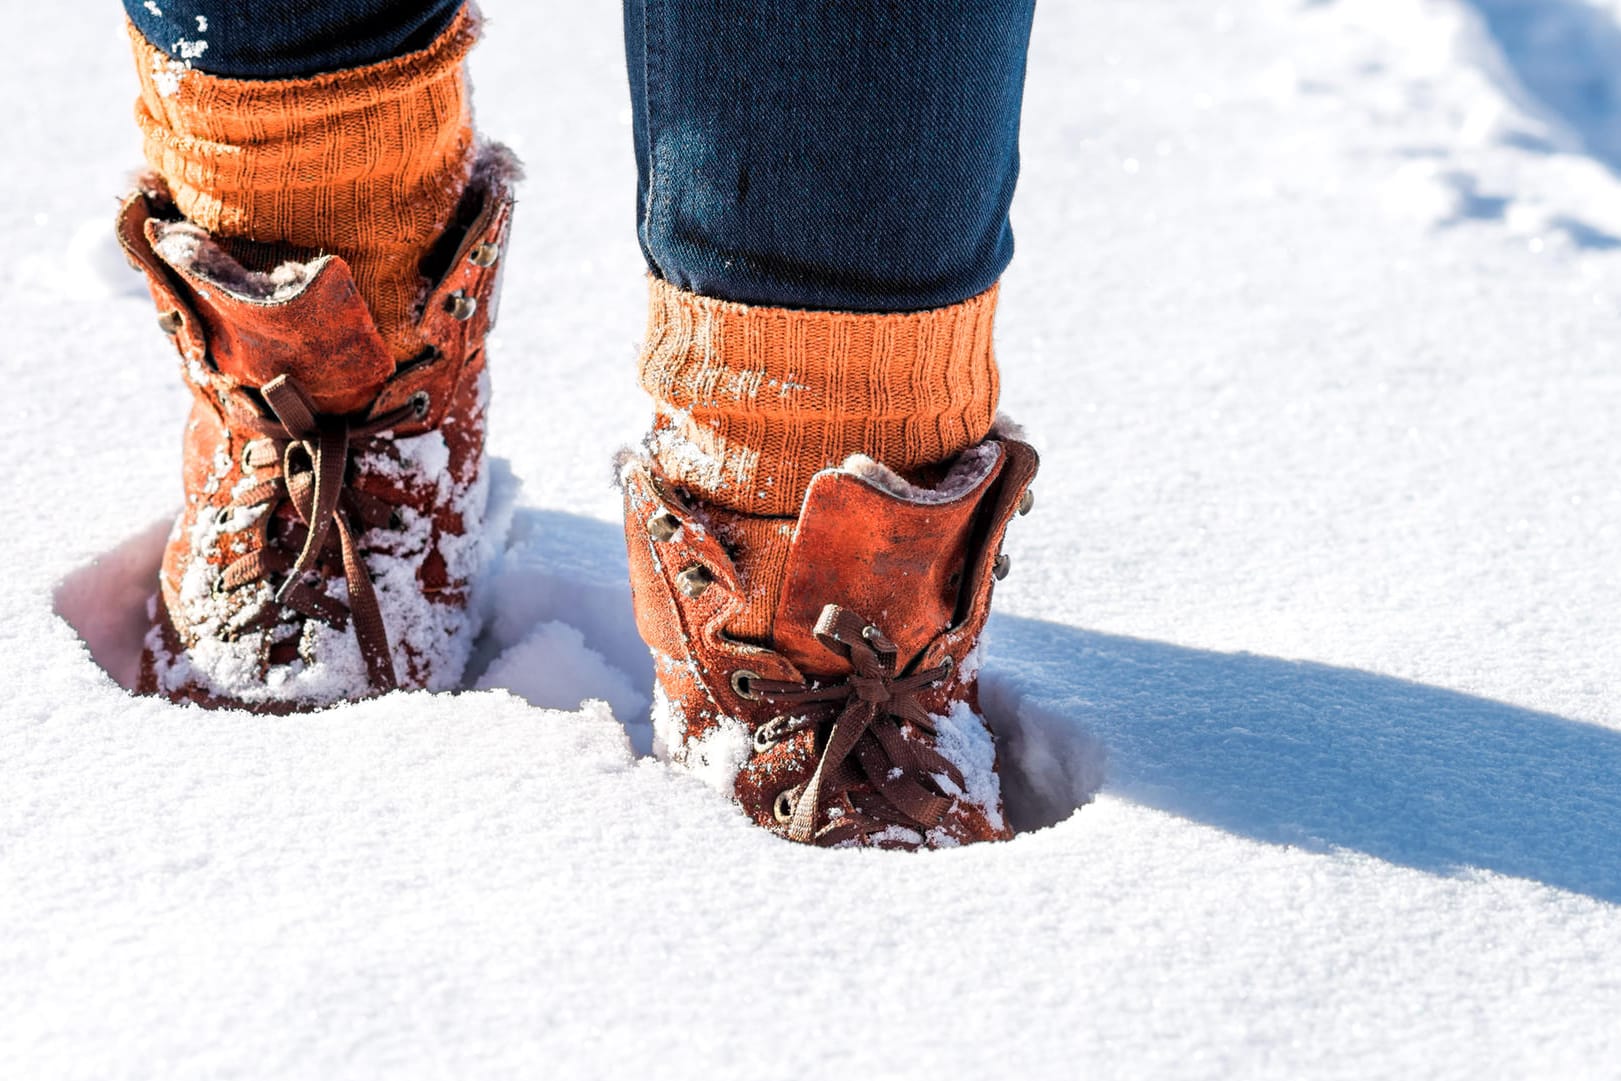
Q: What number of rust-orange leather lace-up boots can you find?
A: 2